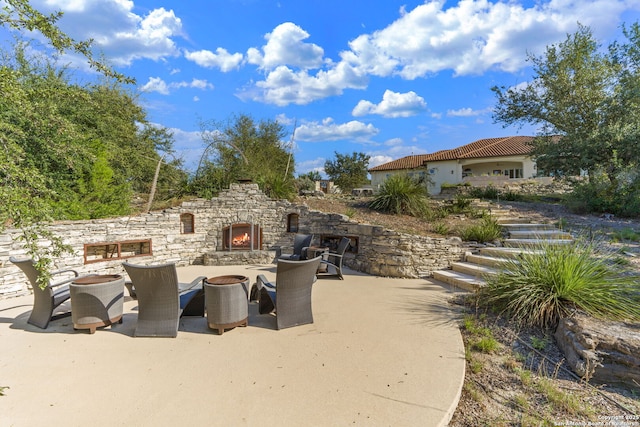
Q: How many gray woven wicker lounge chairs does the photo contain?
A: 5